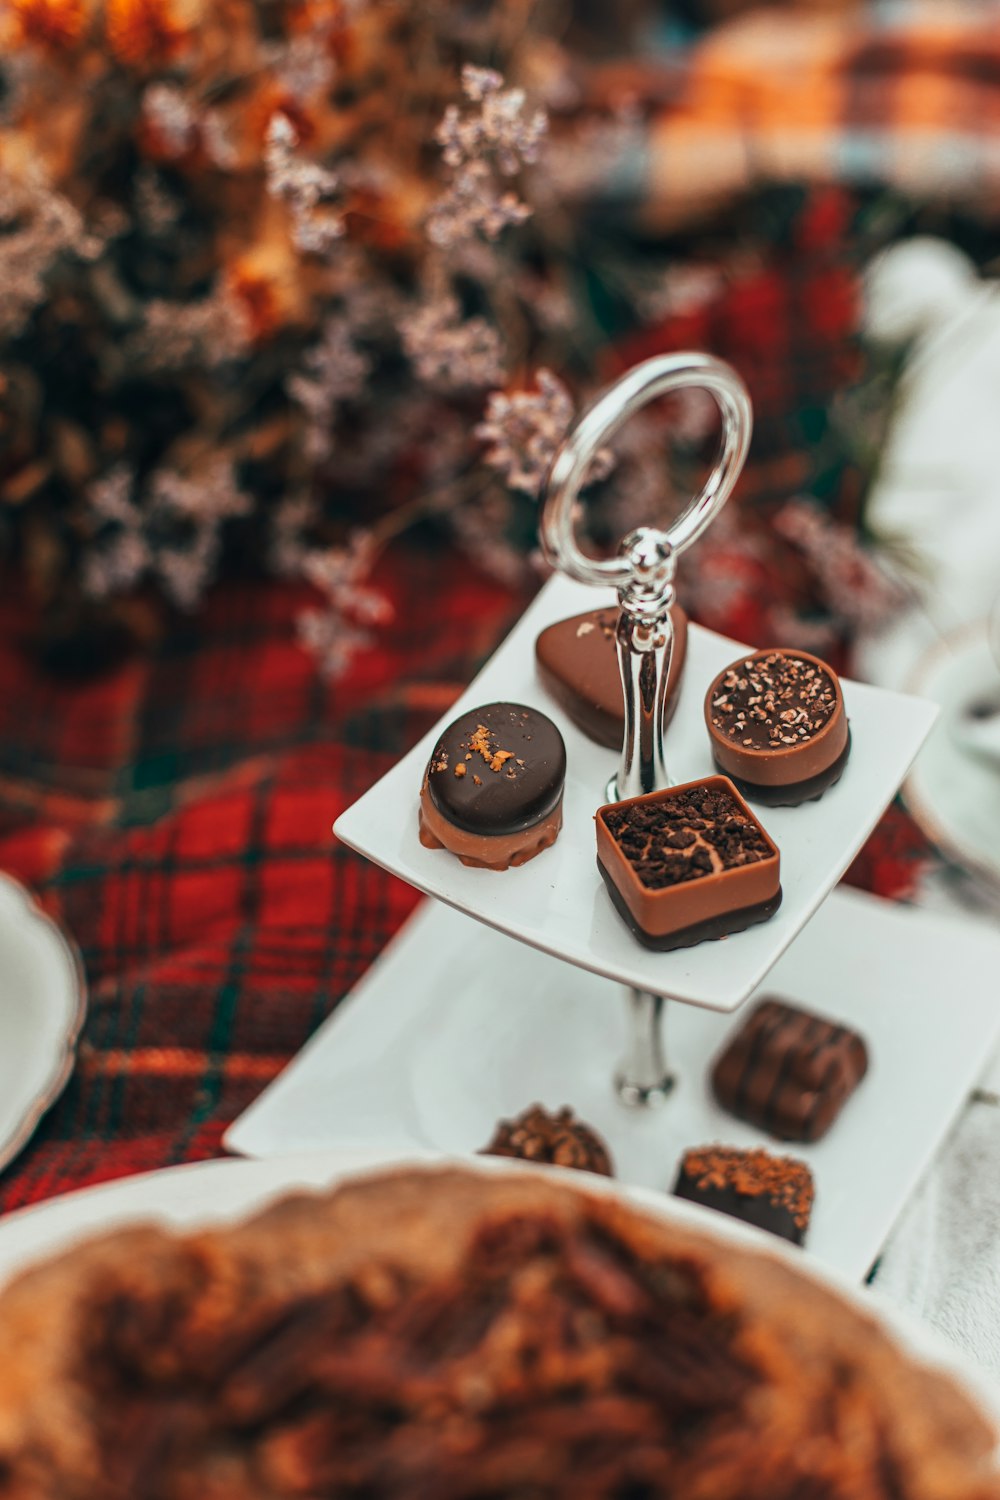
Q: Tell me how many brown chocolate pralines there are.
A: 7